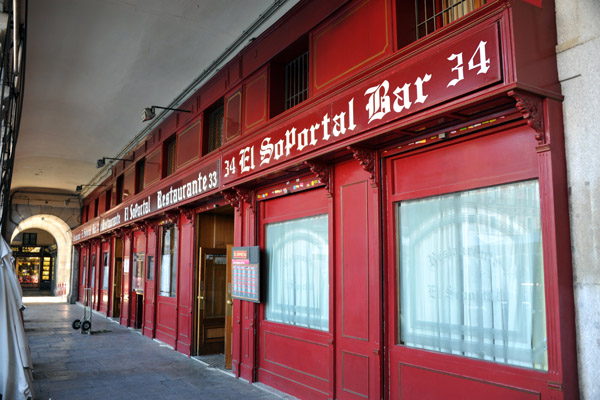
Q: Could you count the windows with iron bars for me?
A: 2